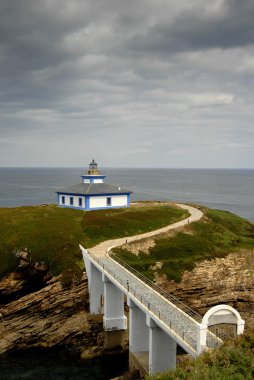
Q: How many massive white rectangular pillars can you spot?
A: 4